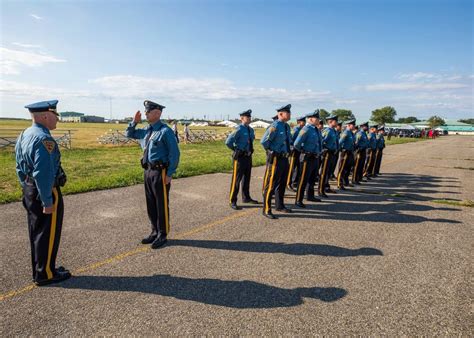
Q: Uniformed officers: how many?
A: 15